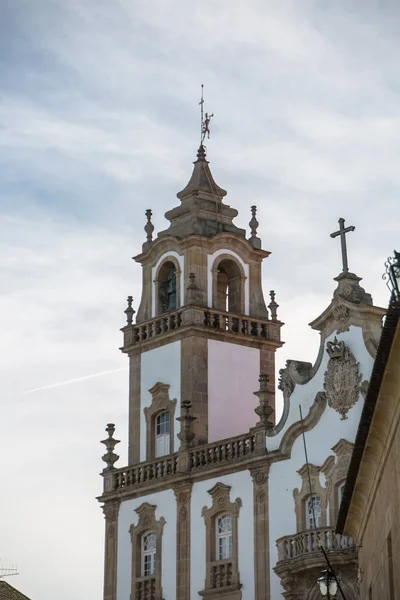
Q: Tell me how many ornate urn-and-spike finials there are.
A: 8